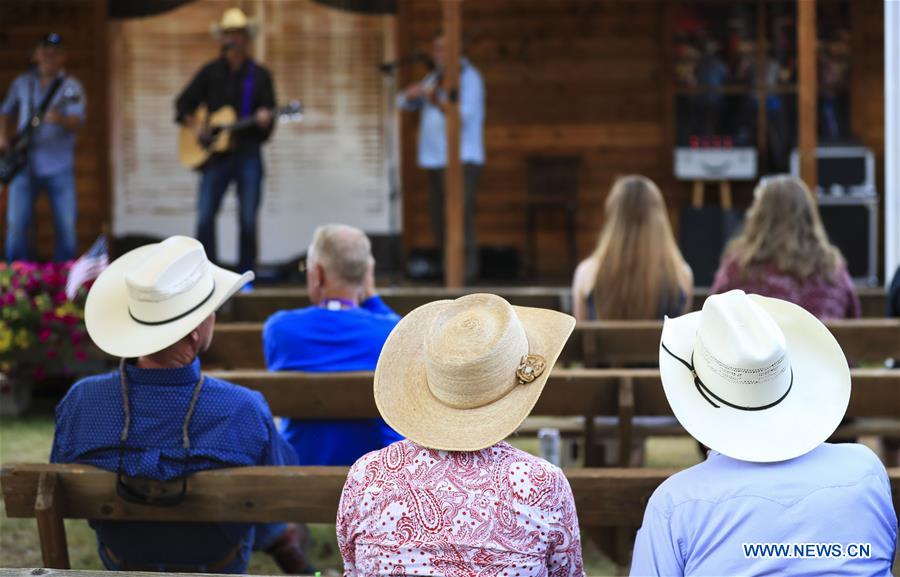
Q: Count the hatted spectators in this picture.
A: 3